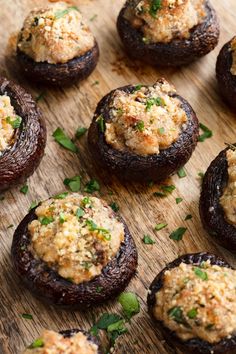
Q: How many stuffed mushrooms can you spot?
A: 9